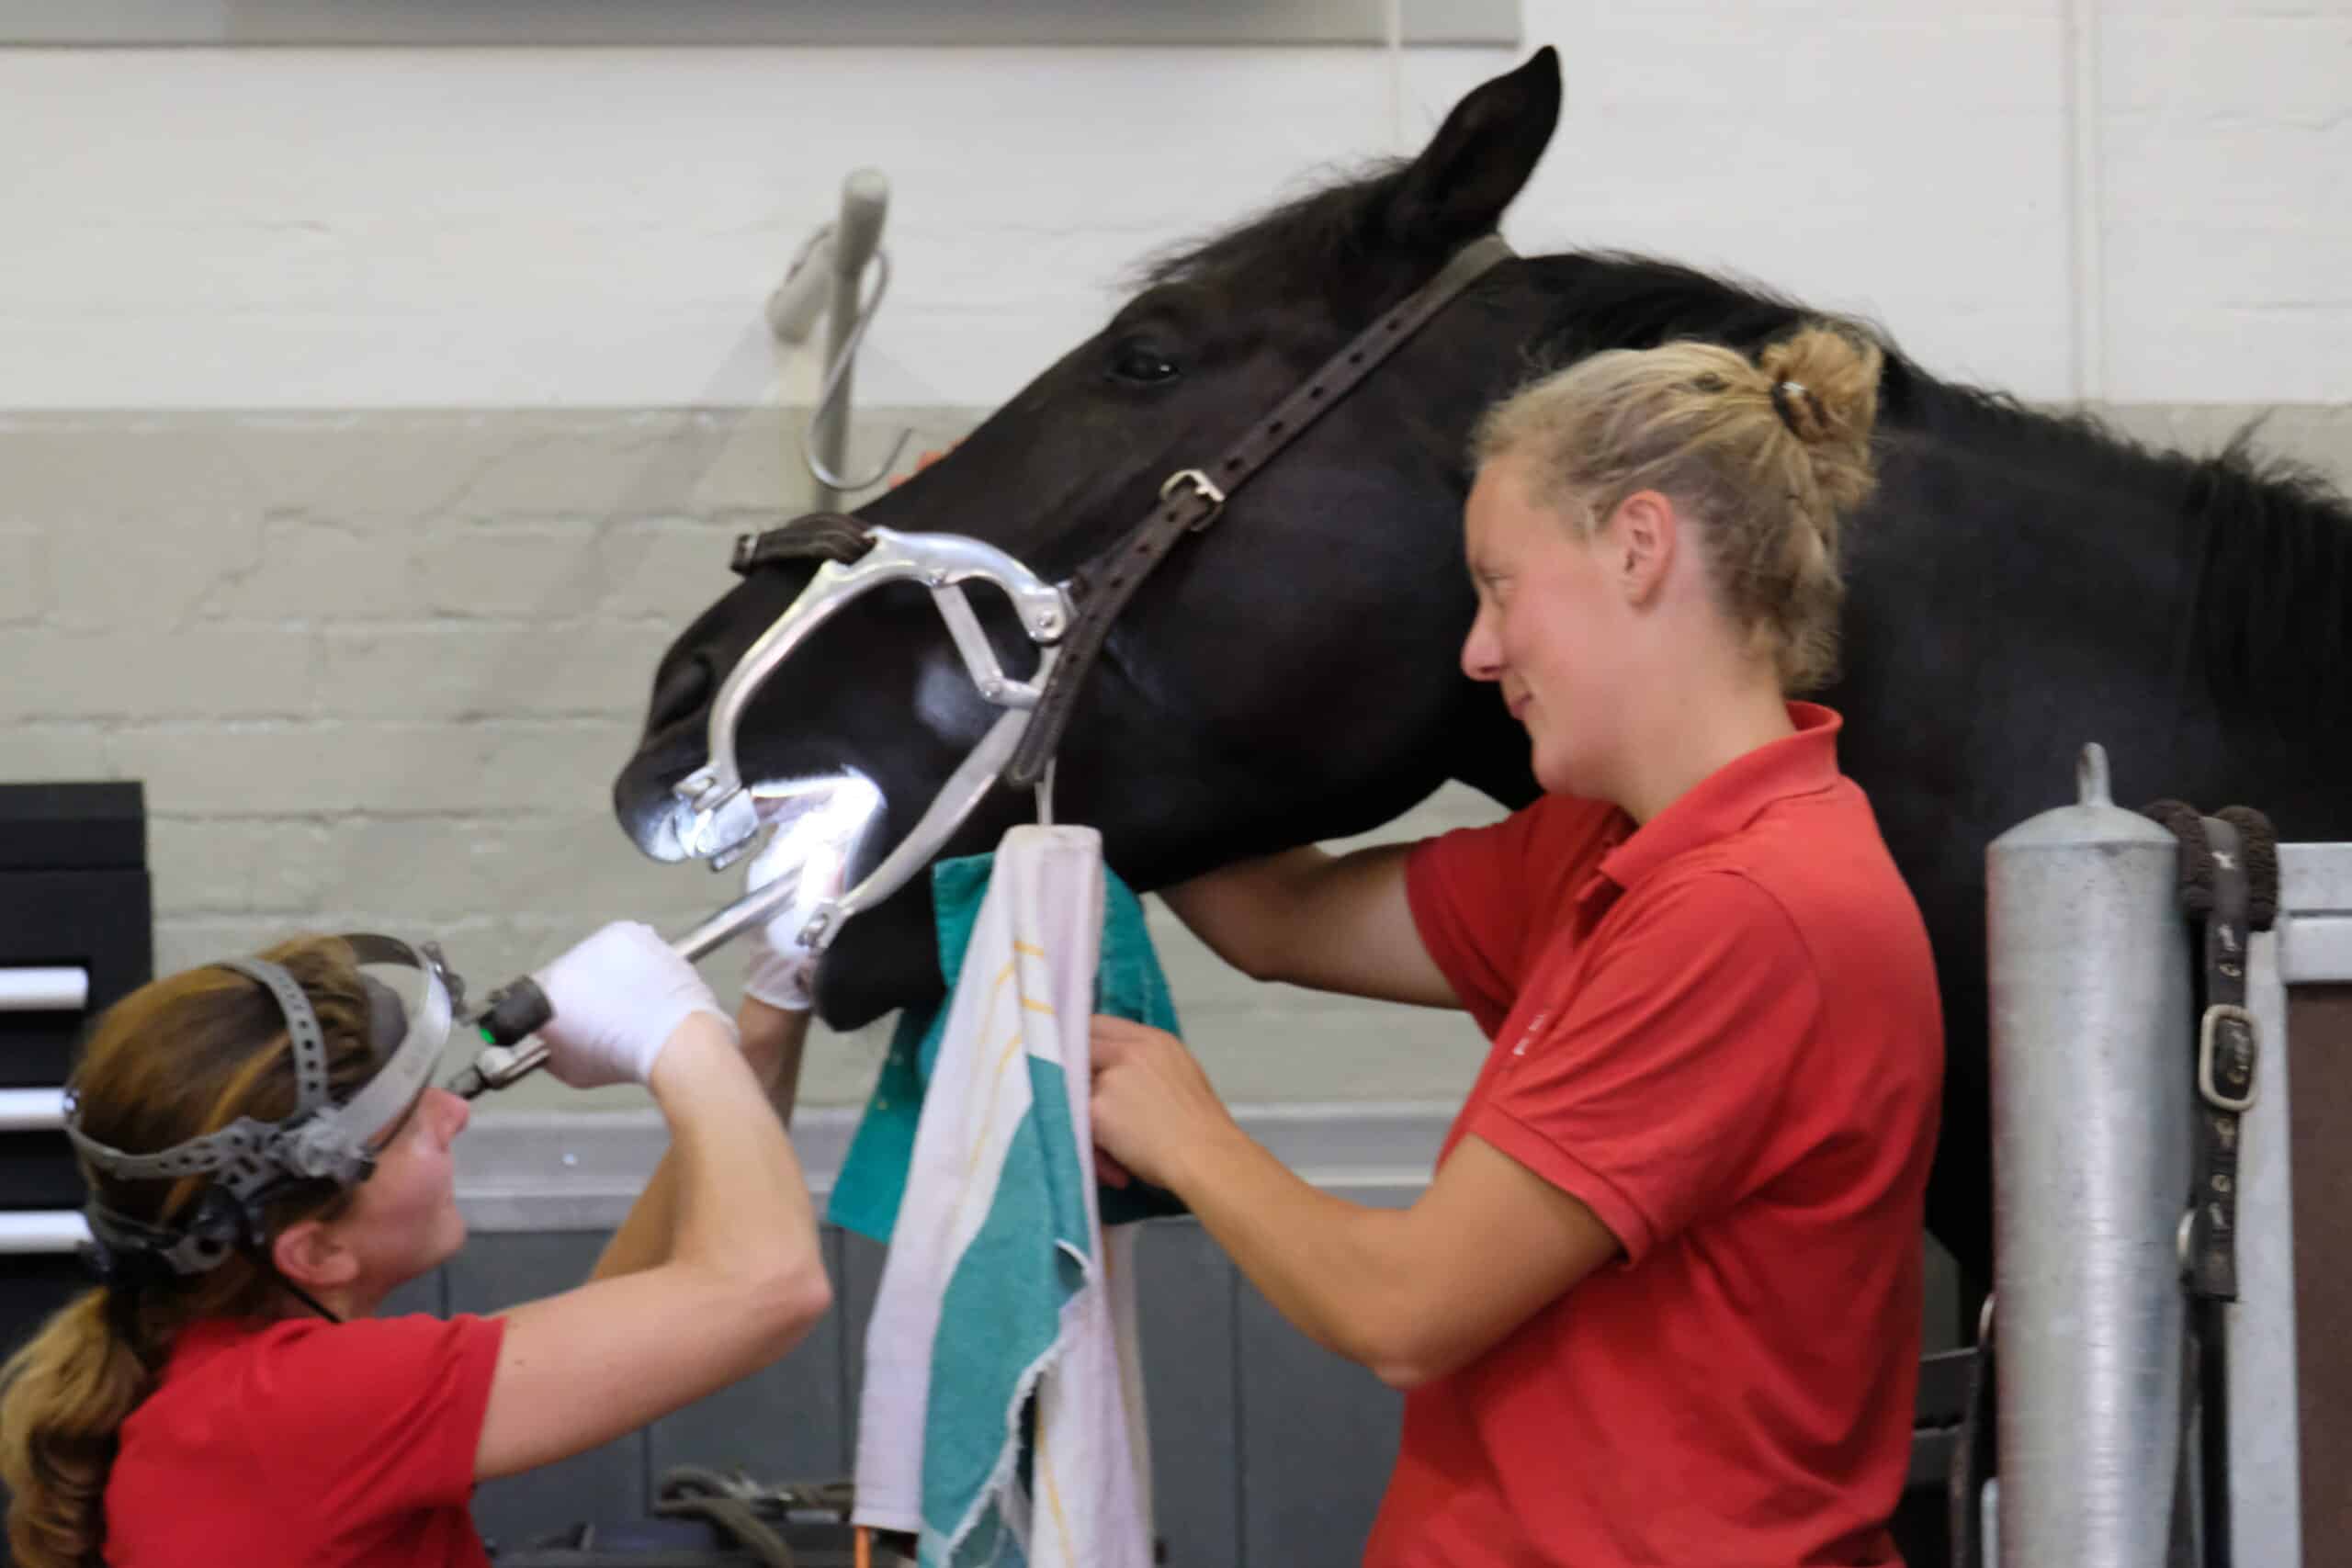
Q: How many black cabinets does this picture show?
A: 1